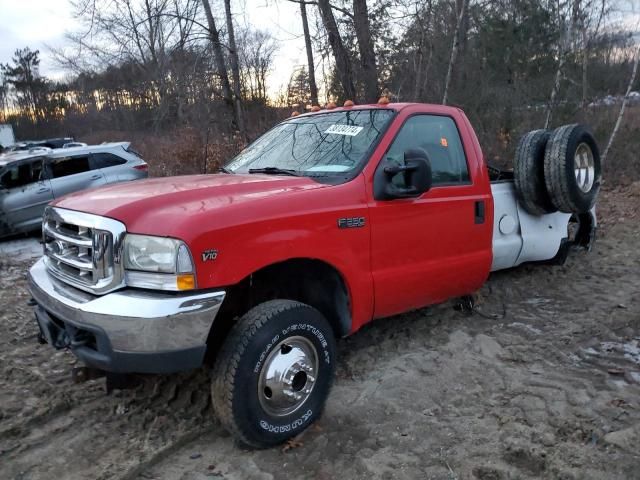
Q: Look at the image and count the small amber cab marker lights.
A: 5